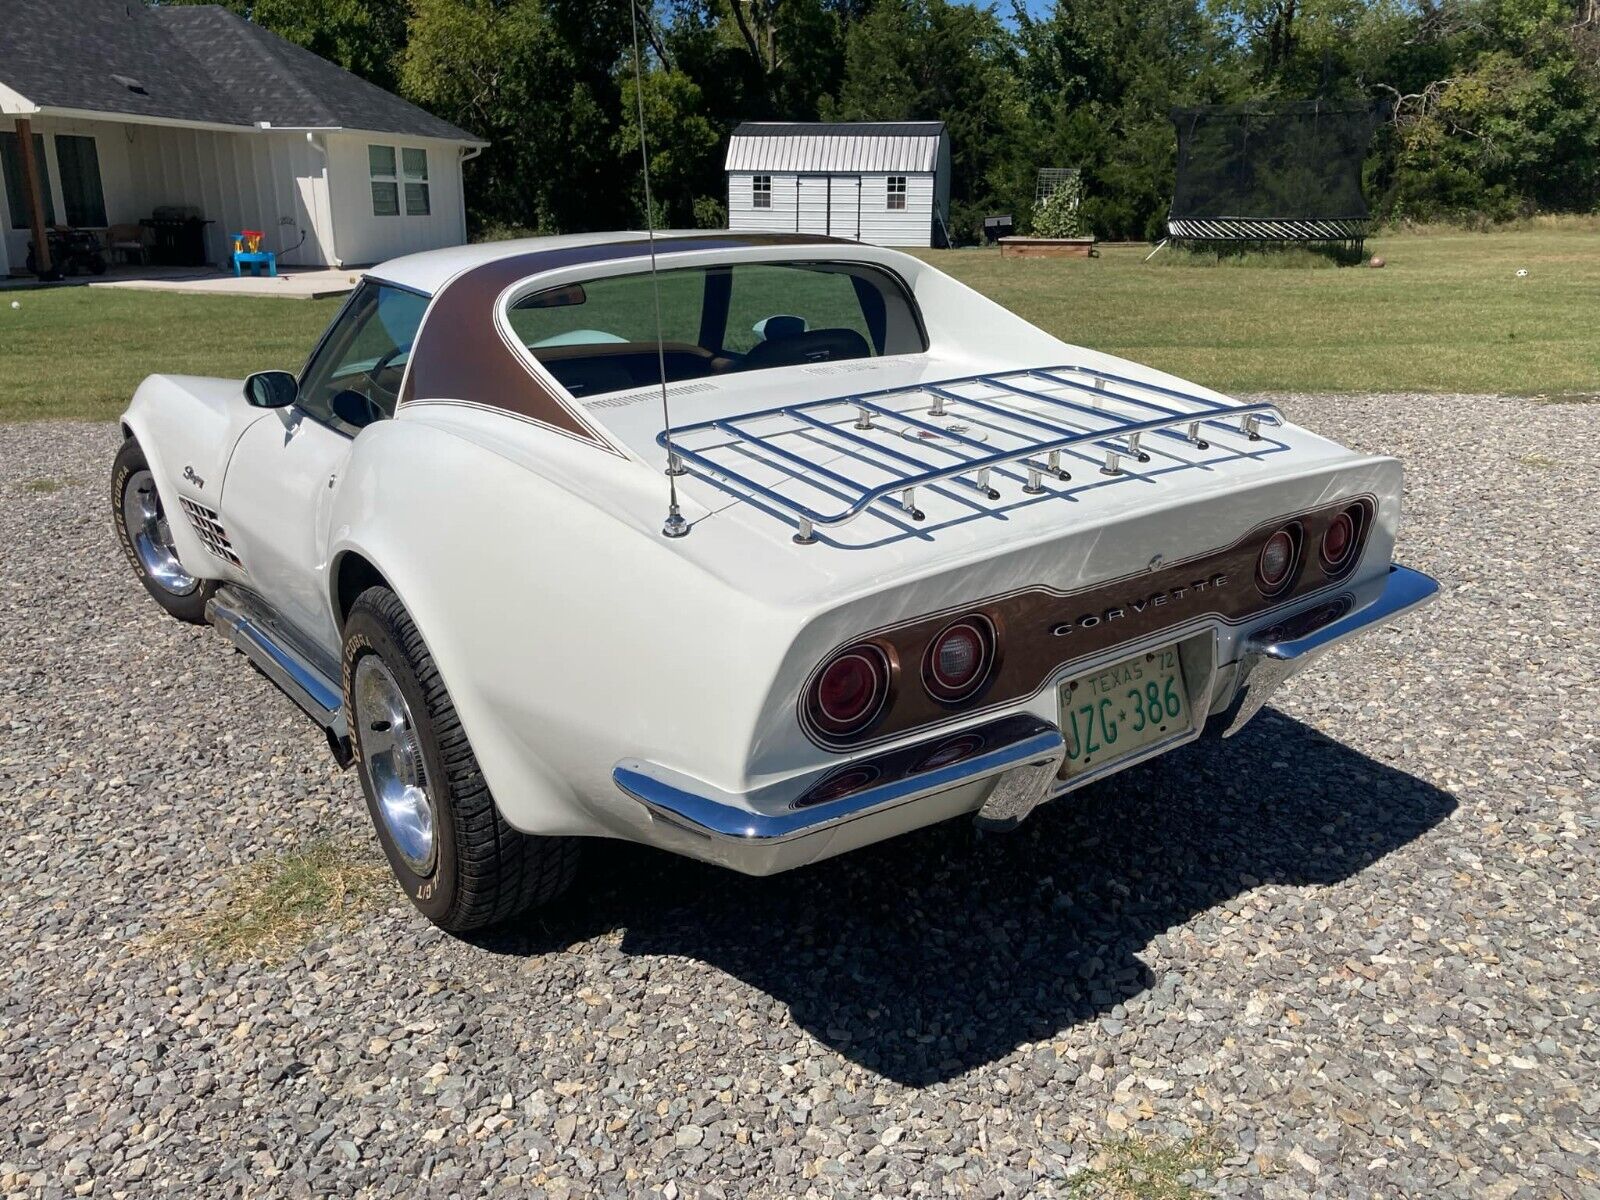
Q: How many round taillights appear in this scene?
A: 4